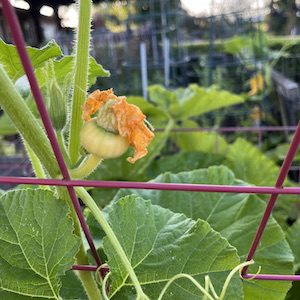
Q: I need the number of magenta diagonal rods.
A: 2